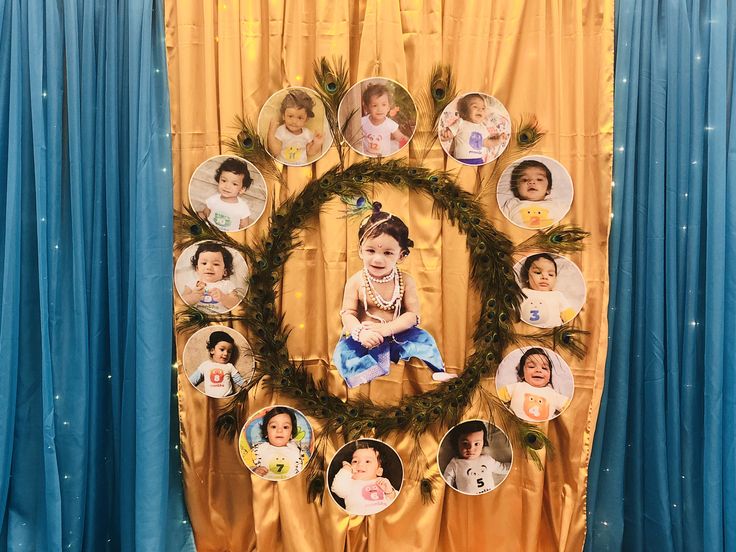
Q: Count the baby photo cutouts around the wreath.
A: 12